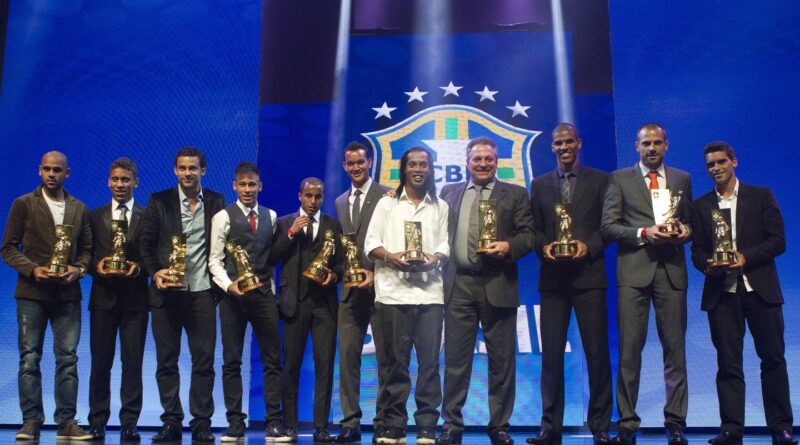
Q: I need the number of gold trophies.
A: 11